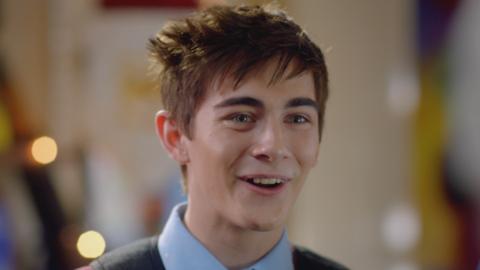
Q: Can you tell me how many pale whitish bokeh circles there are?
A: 2